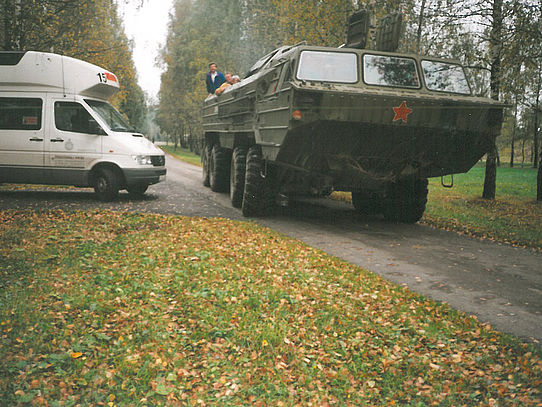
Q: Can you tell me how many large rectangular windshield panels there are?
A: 3